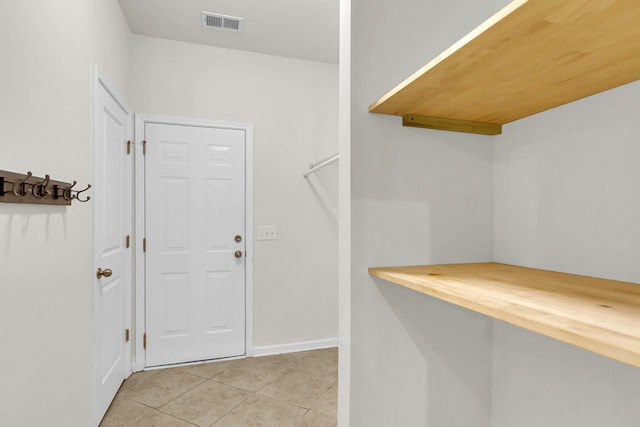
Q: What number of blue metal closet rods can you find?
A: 0